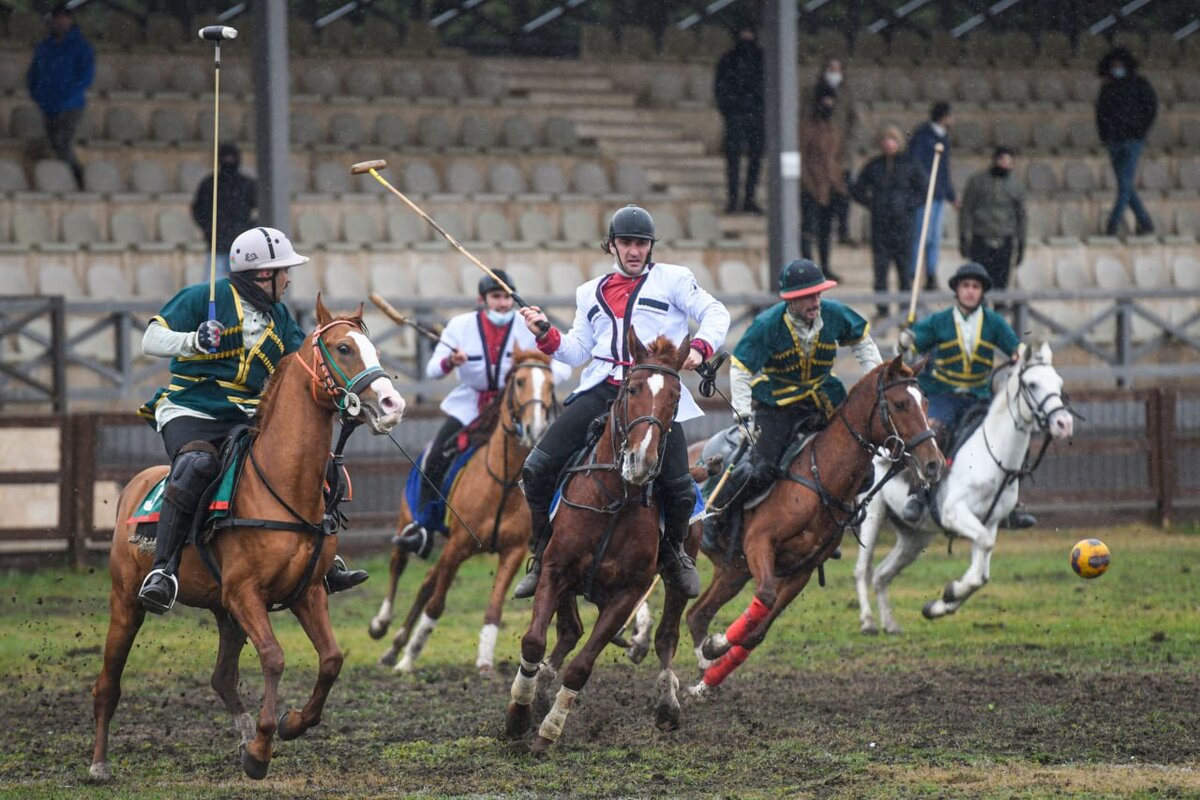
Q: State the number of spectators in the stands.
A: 9